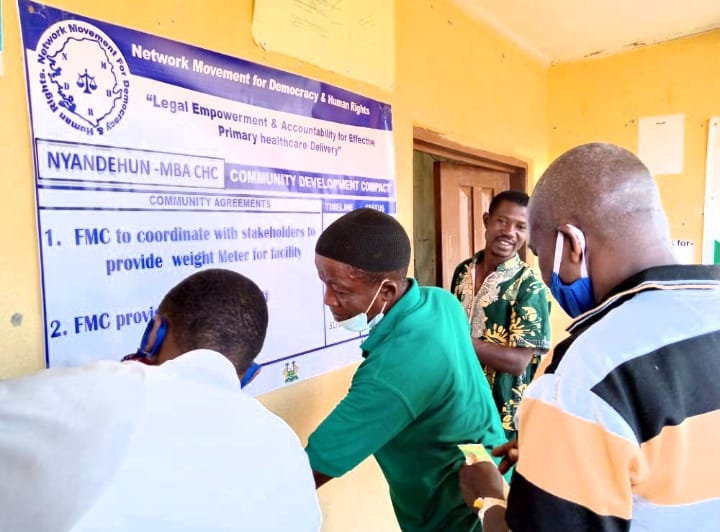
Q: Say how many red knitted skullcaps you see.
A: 0